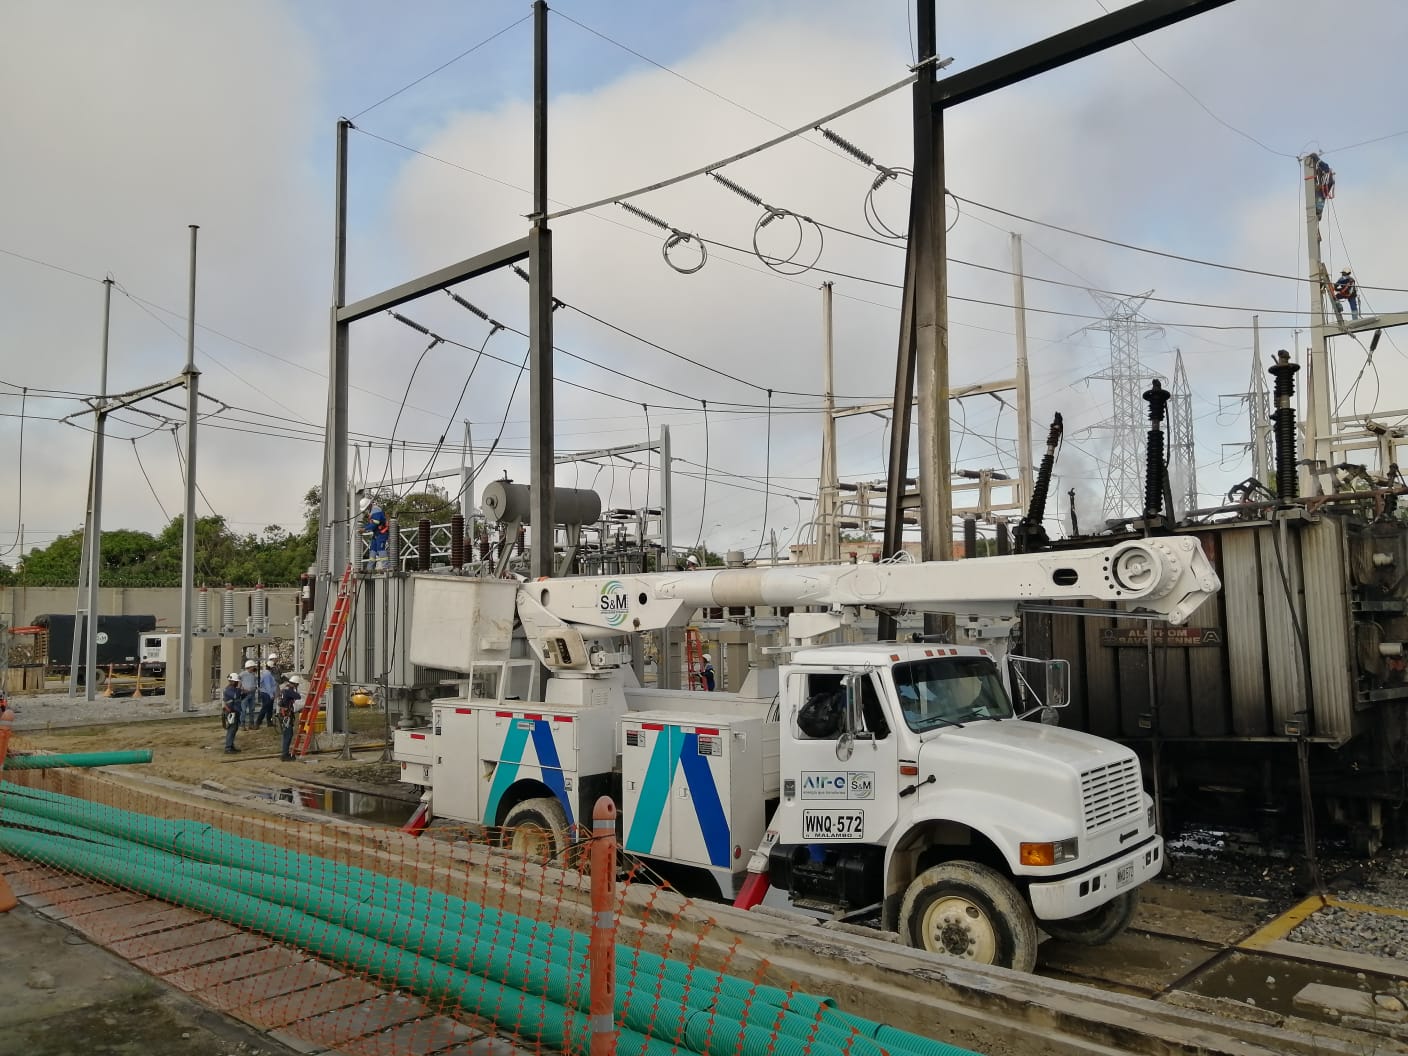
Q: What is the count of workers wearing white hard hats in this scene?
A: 9